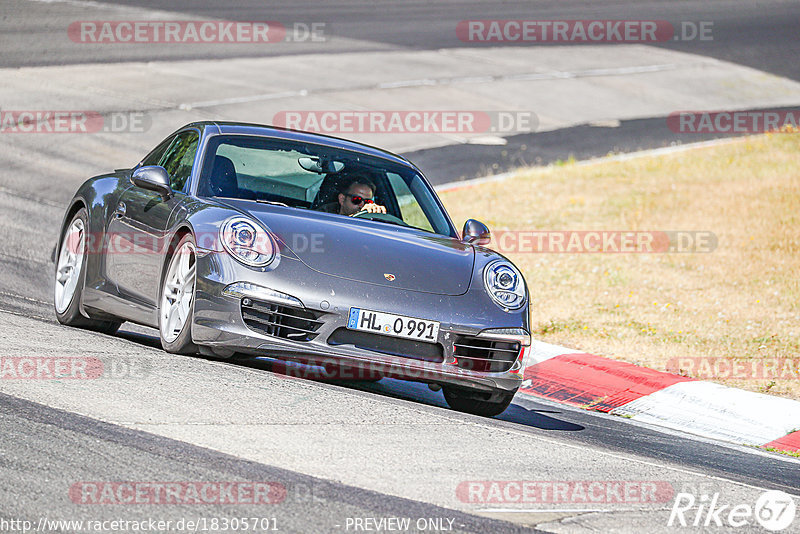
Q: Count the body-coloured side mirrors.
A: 2